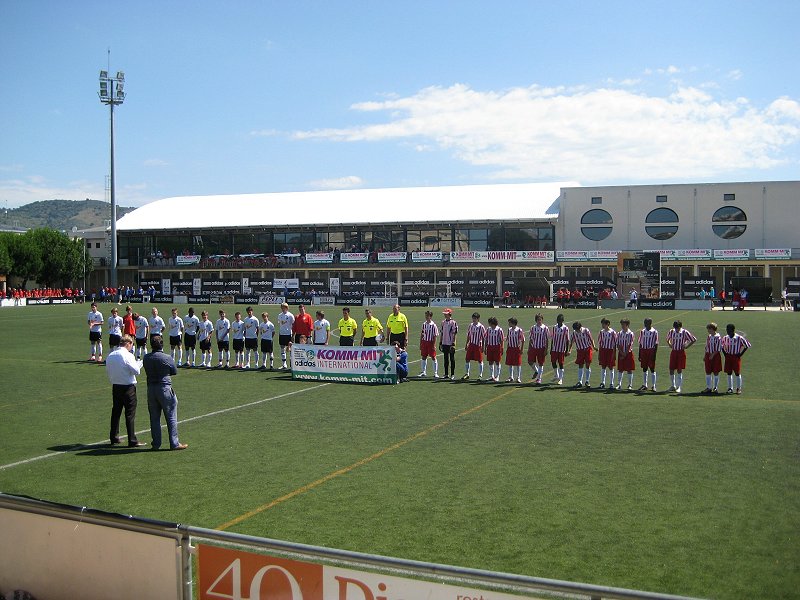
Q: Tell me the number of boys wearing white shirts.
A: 13